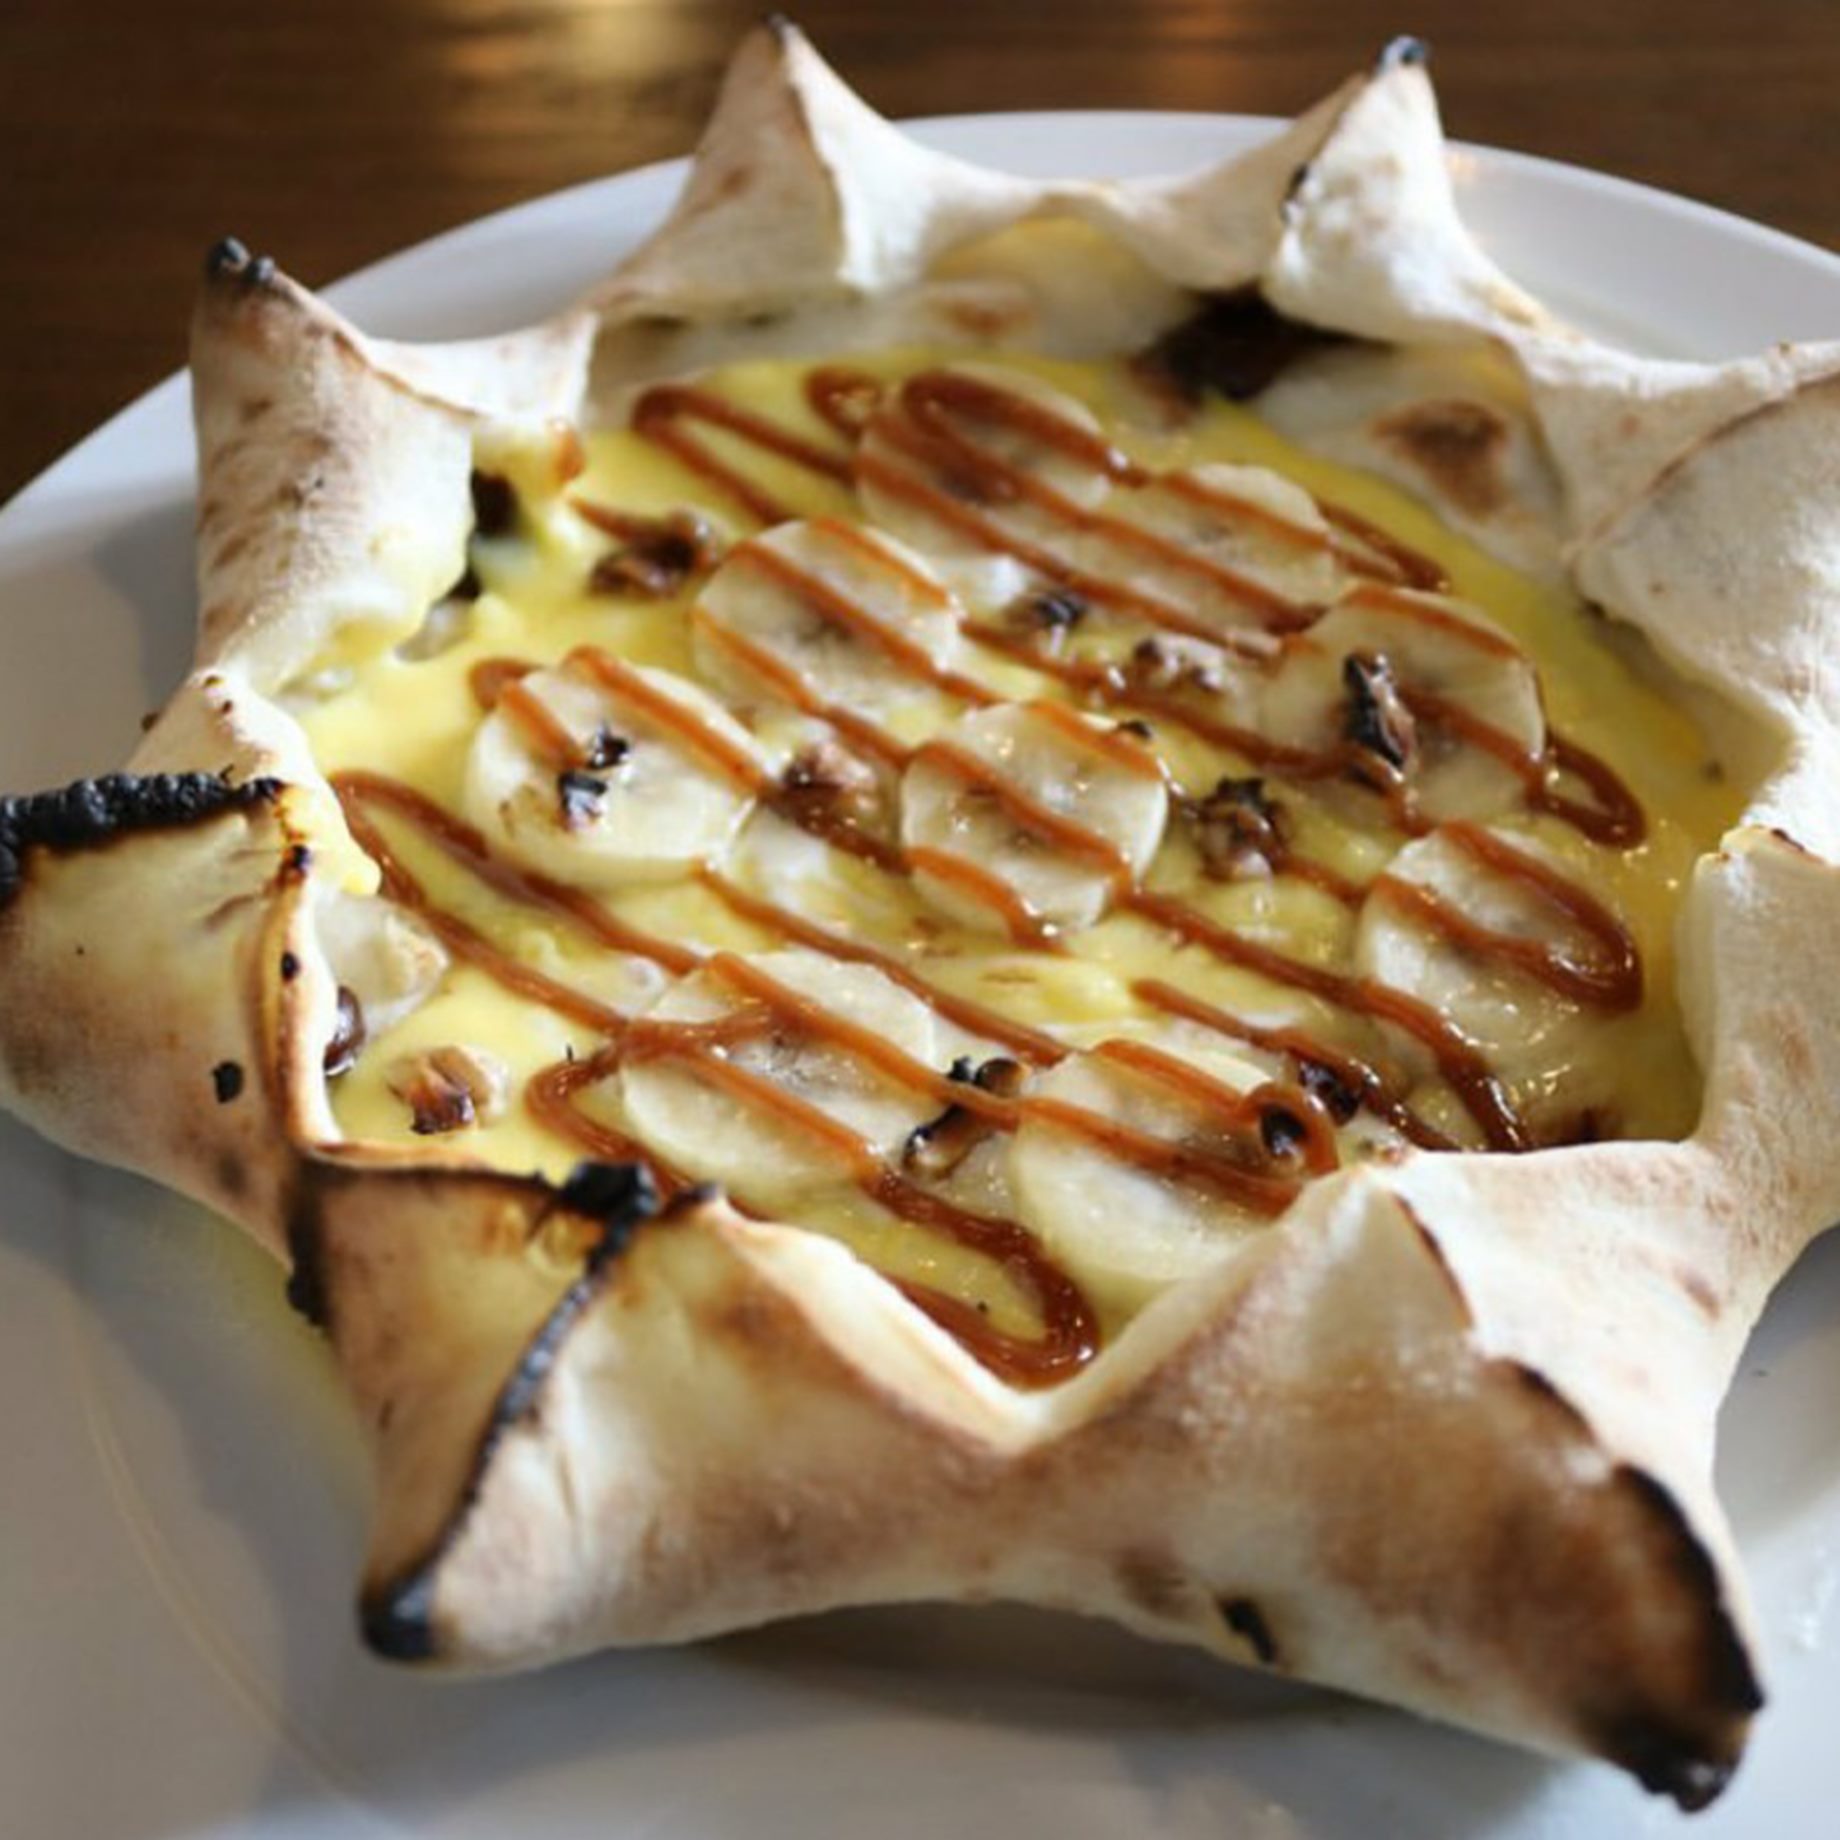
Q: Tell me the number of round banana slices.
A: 9